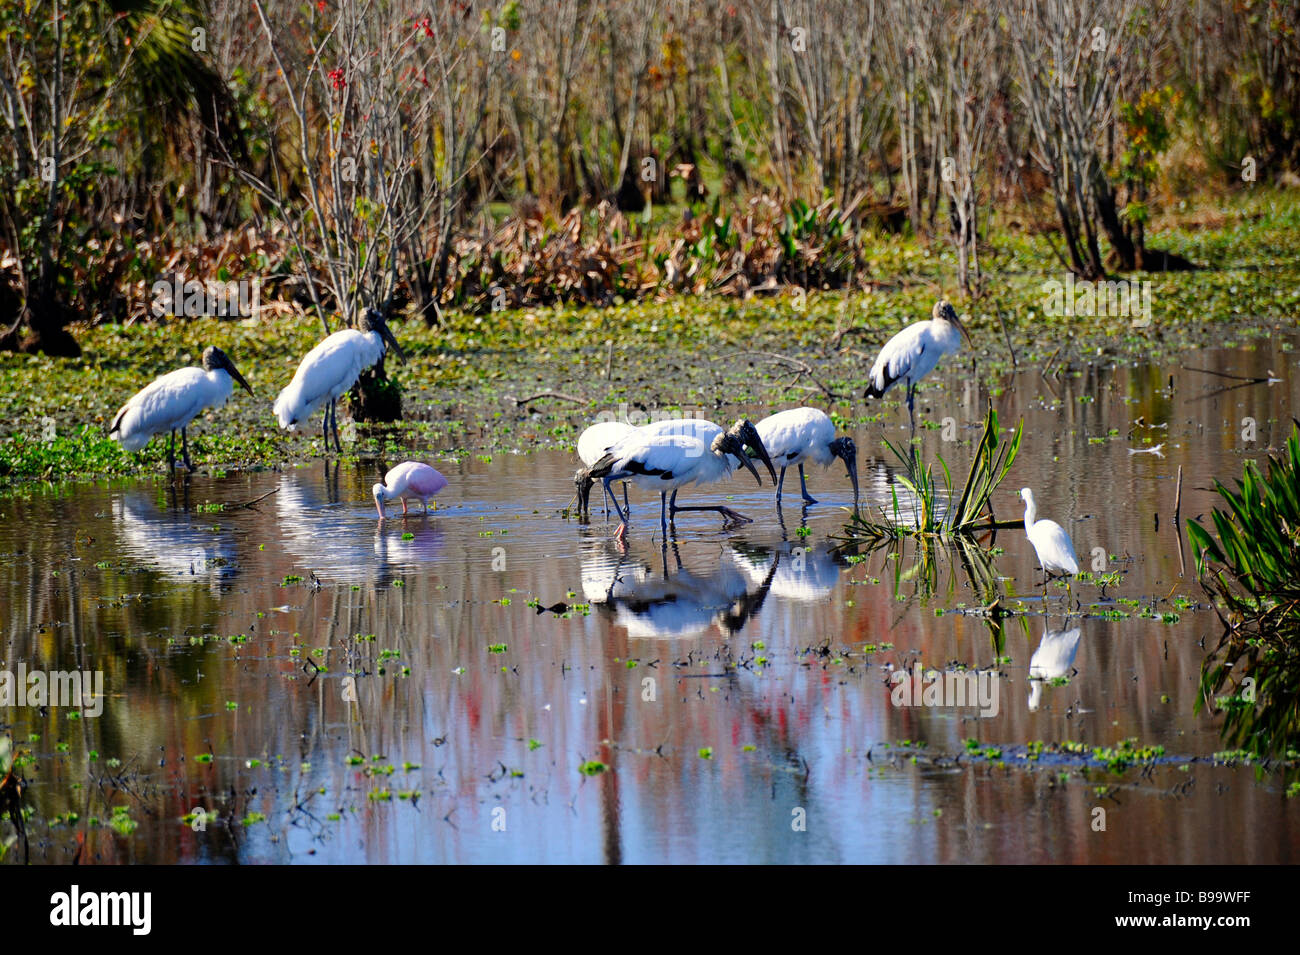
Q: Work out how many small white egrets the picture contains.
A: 1